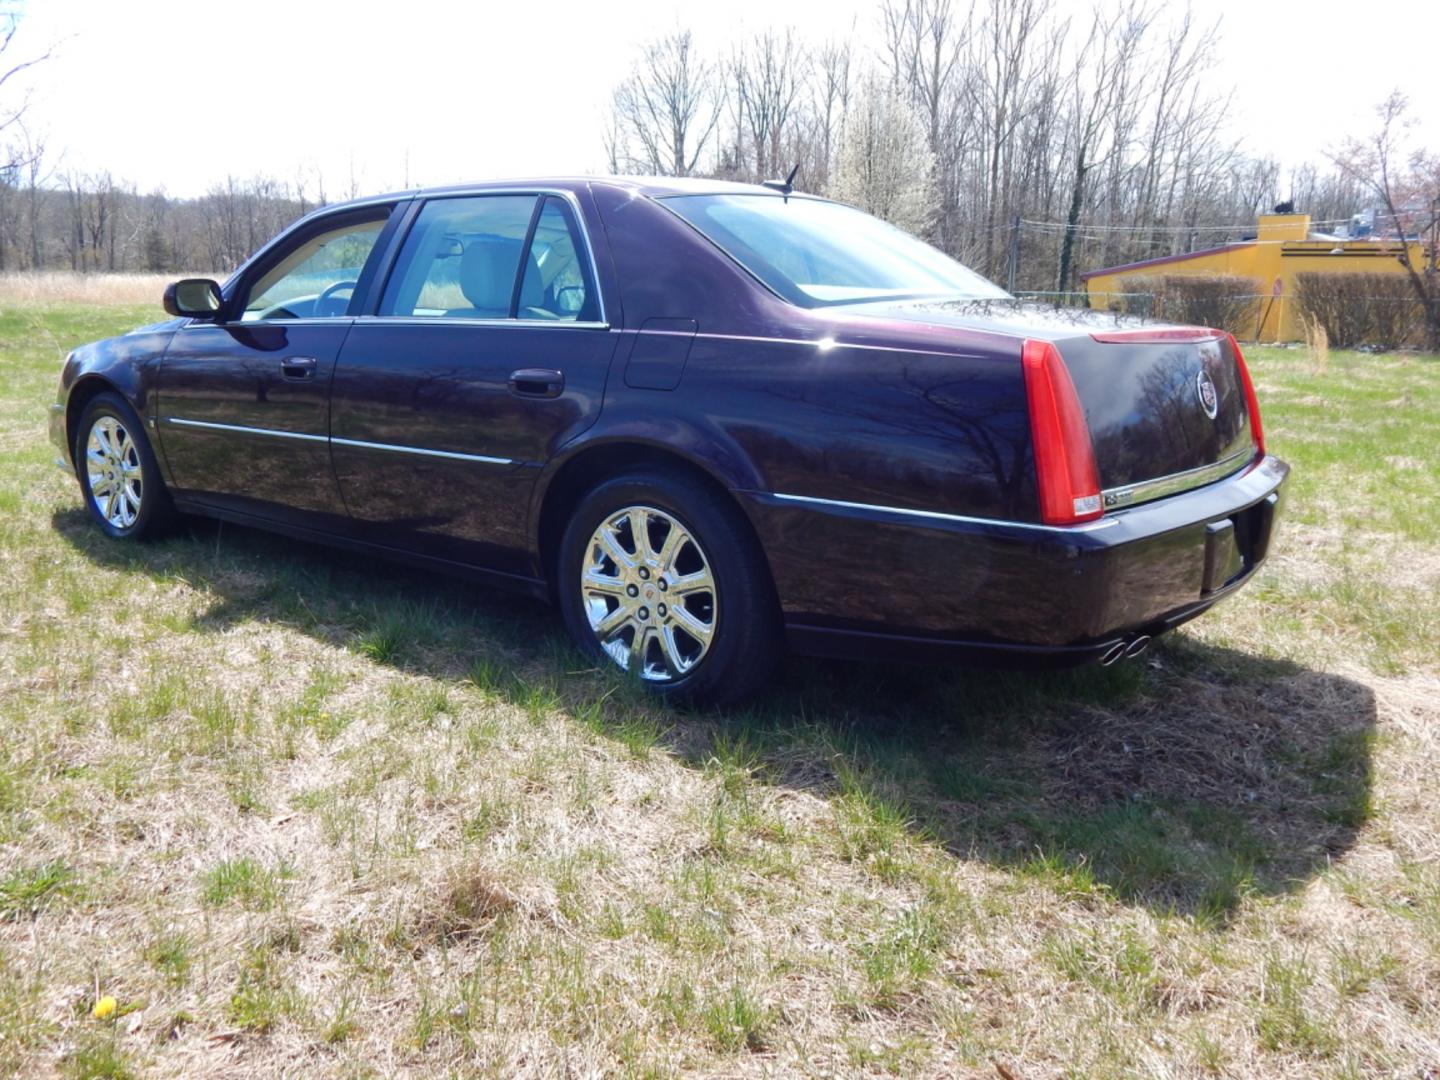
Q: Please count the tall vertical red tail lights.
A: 2